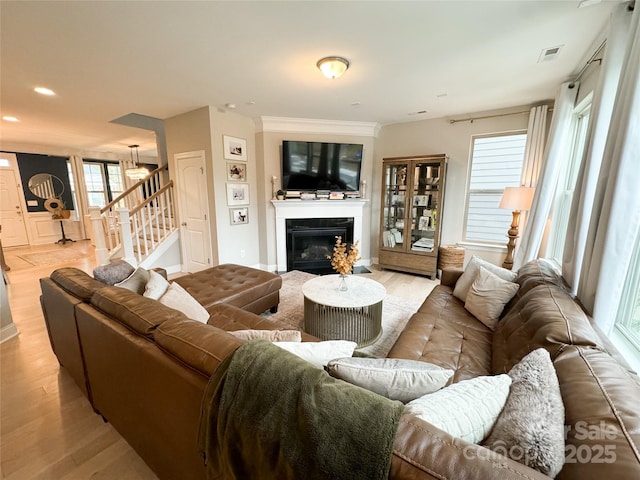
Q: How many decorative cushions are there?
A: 11